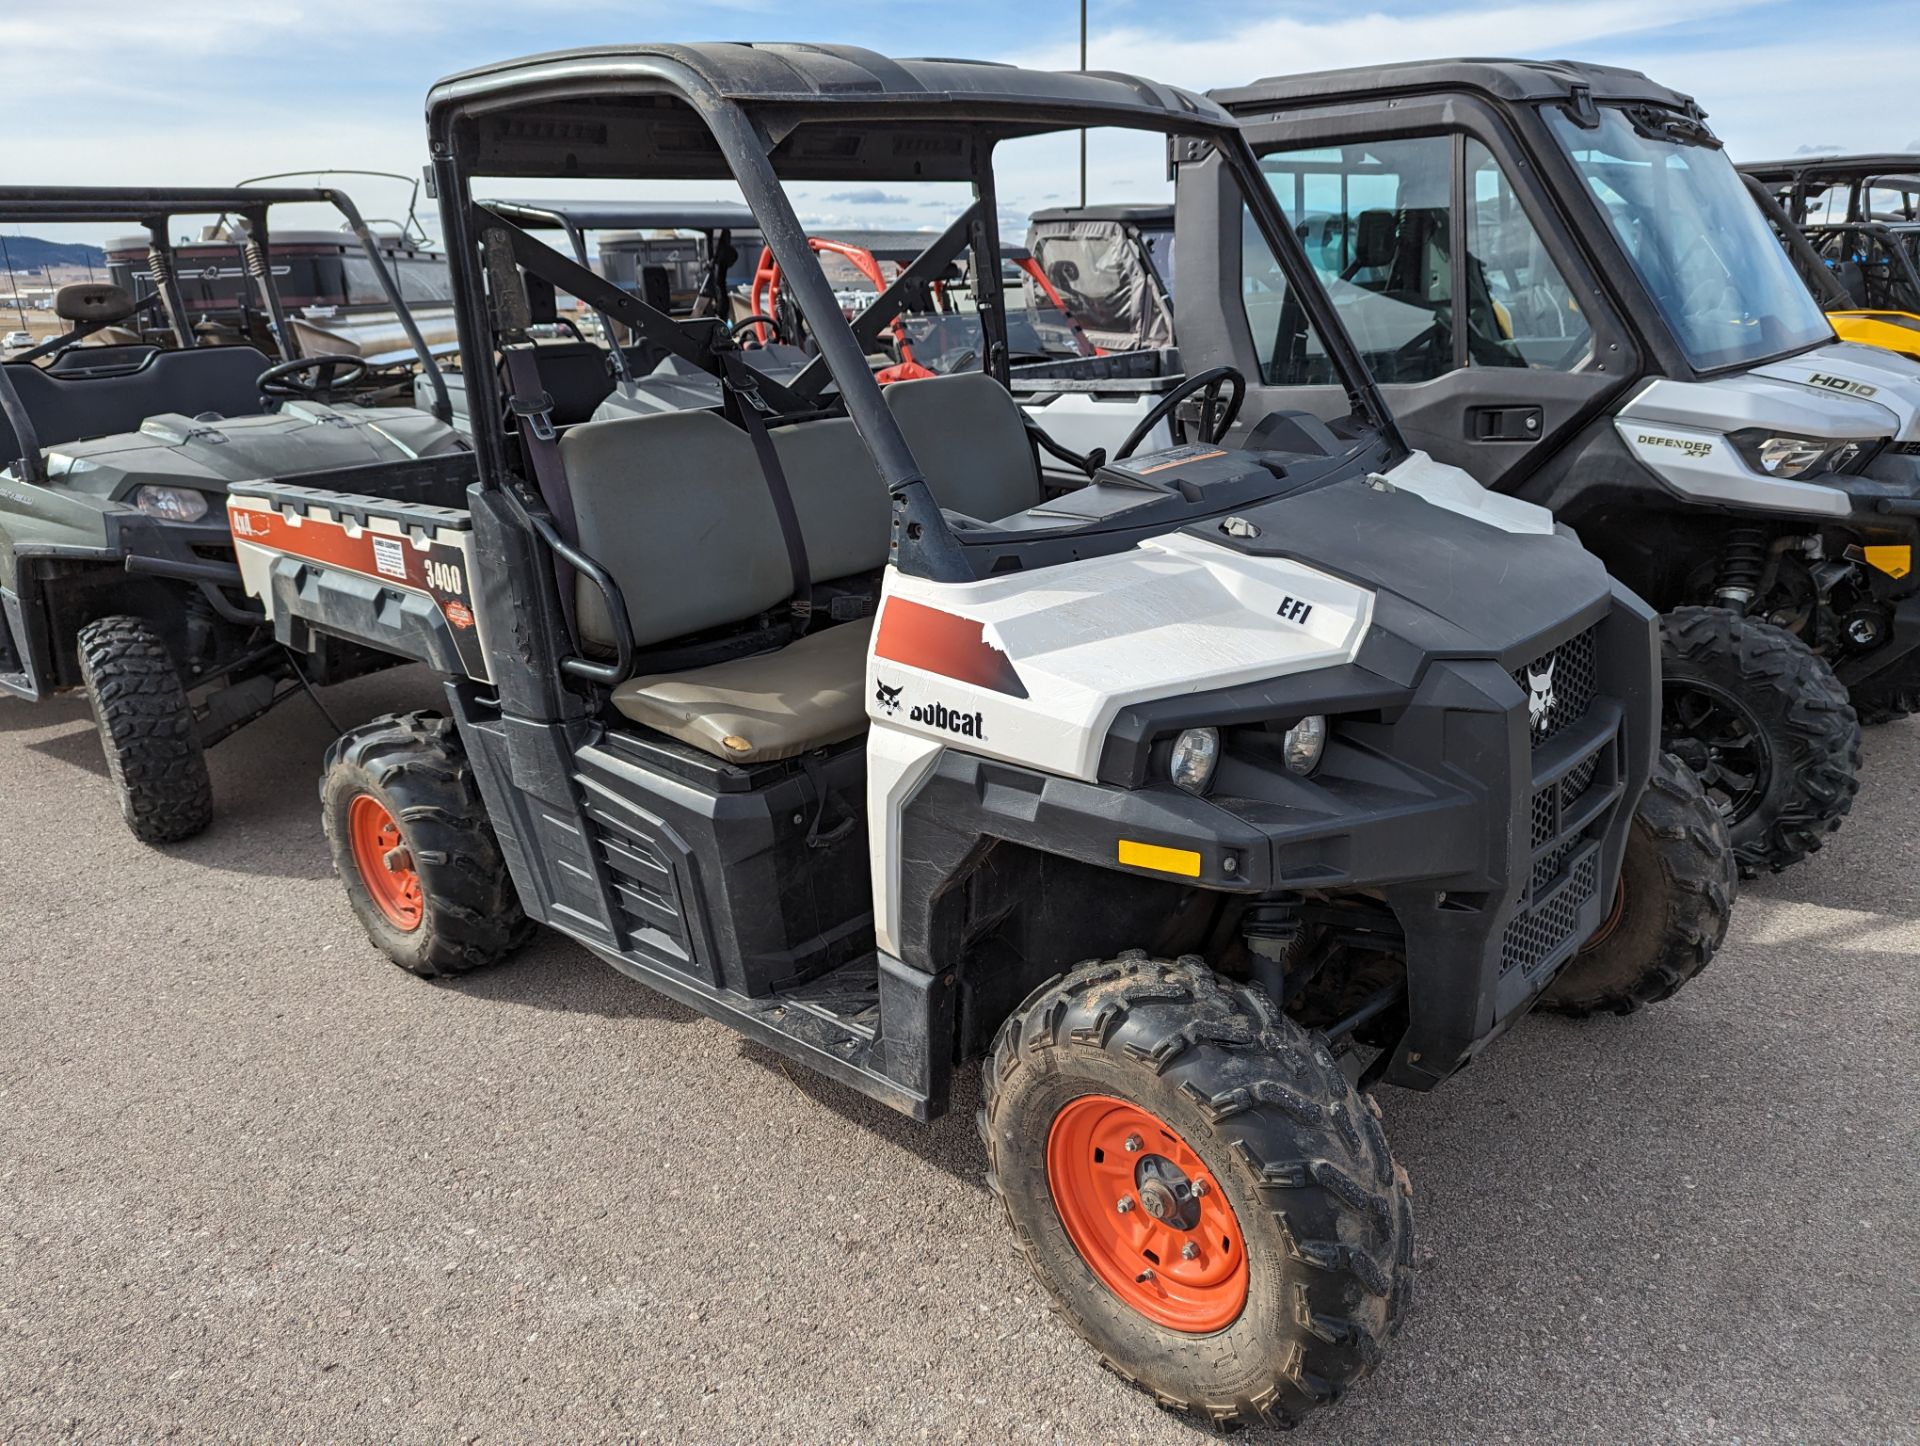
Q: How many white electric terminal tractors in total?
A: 0